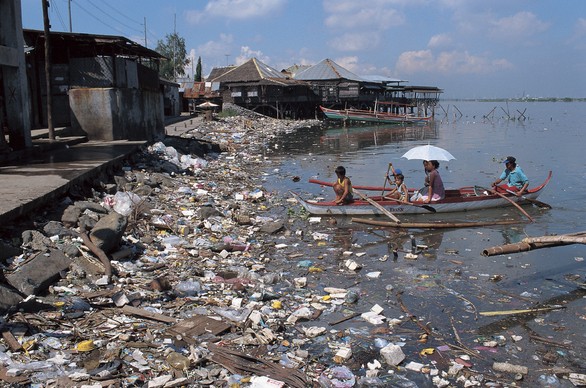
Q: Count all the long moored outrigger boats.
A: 1